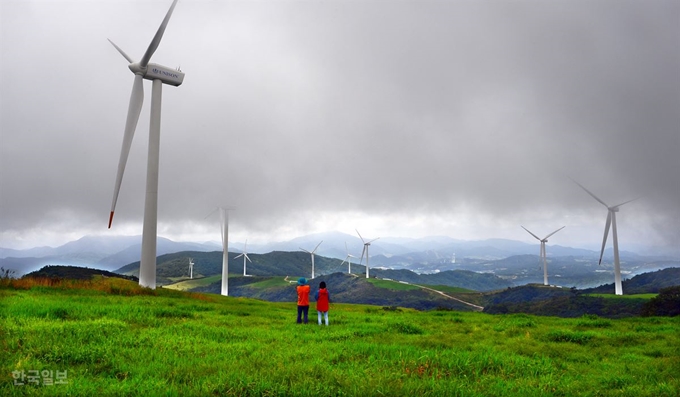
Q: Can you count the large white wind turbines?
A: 9